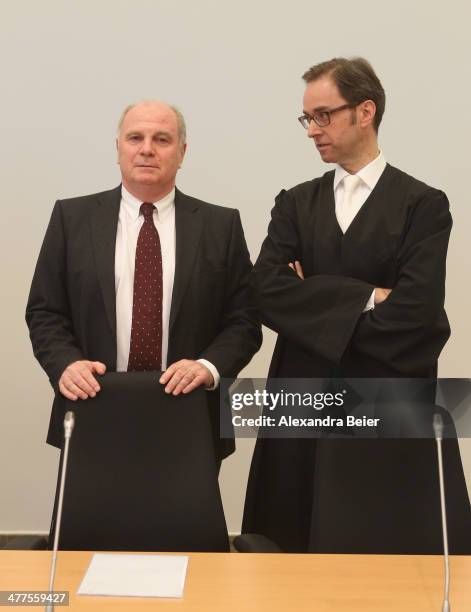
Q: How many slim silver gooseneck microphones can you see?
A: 2